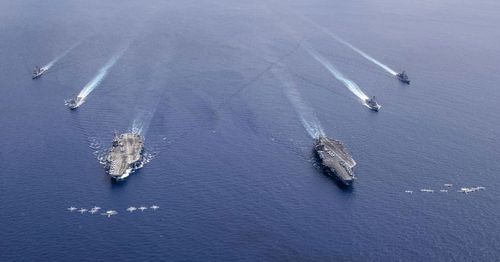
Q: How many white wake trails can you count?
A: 6